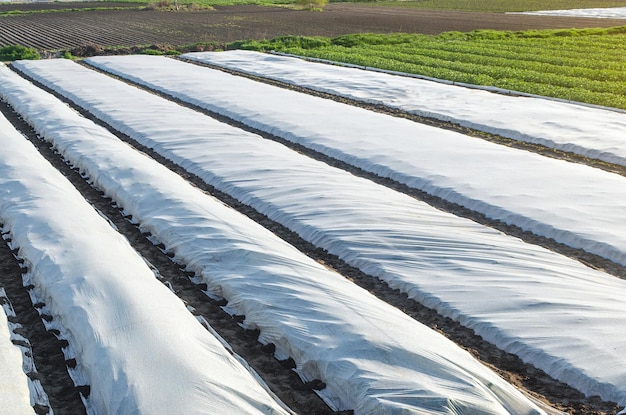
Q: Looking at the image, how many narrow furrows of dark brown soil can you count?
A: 5